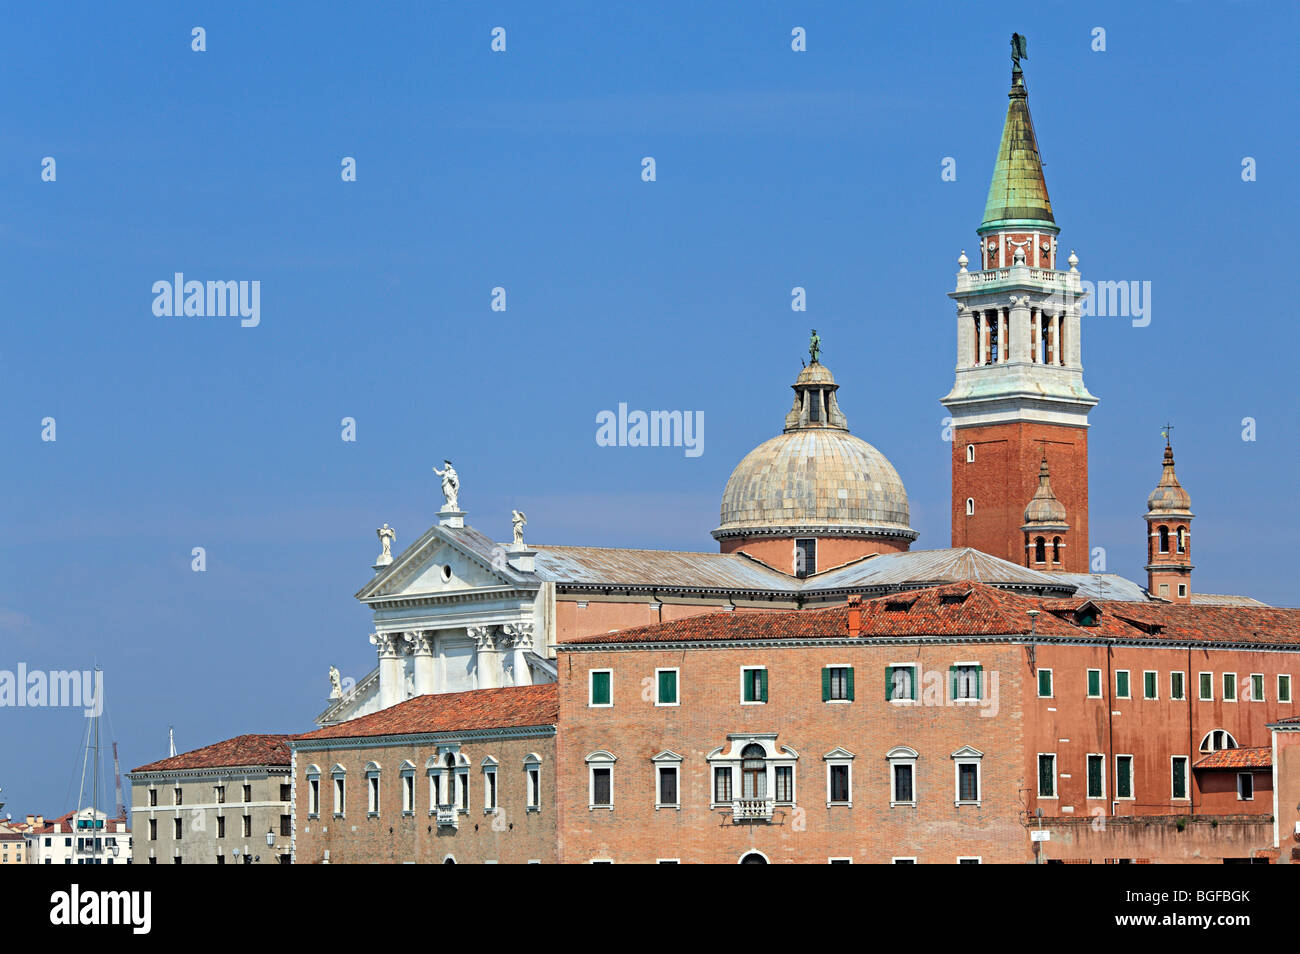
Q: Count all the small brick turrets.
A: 2